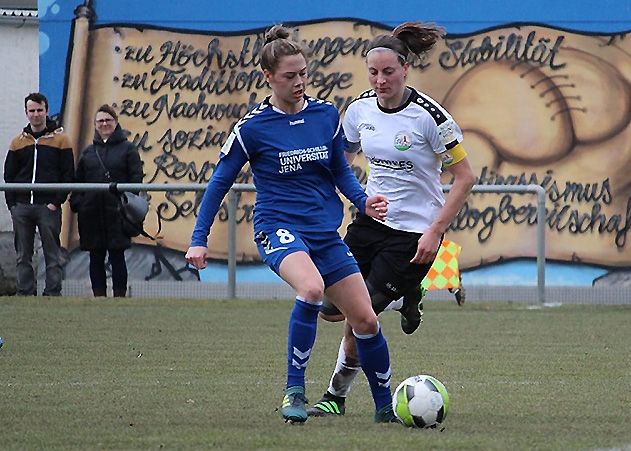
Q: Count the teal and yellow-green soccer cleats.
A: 2